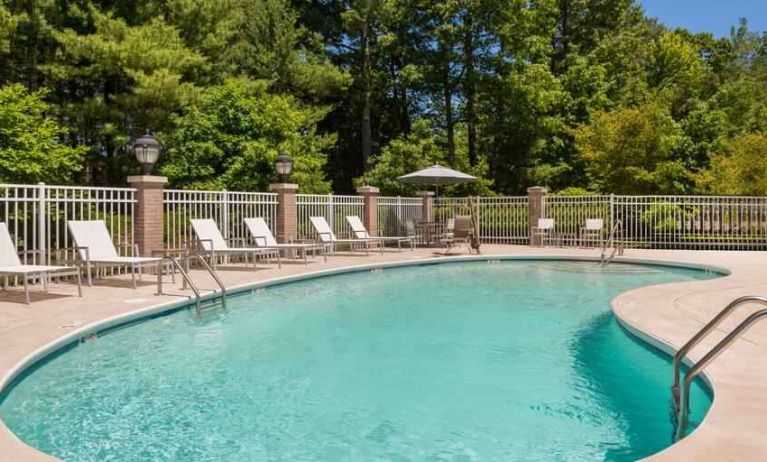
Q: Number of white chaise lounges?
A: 6